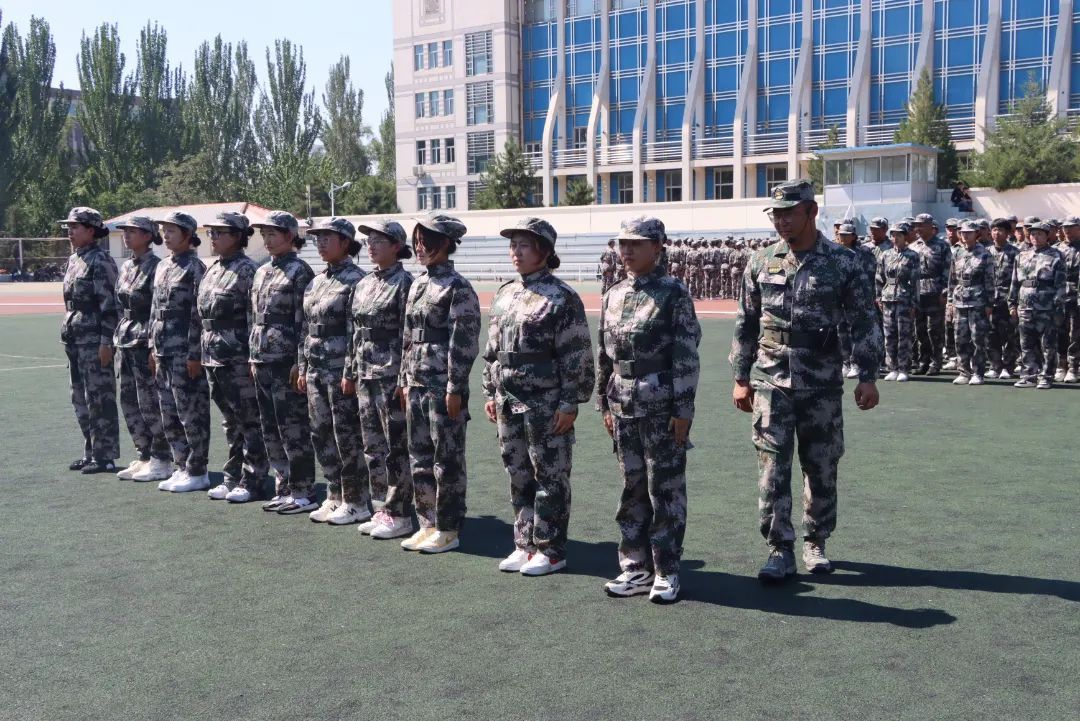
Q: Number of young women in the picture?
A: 10